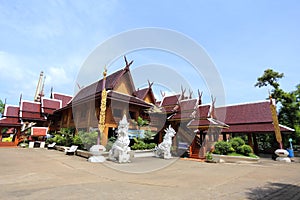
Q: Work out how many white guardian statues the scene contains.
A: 2